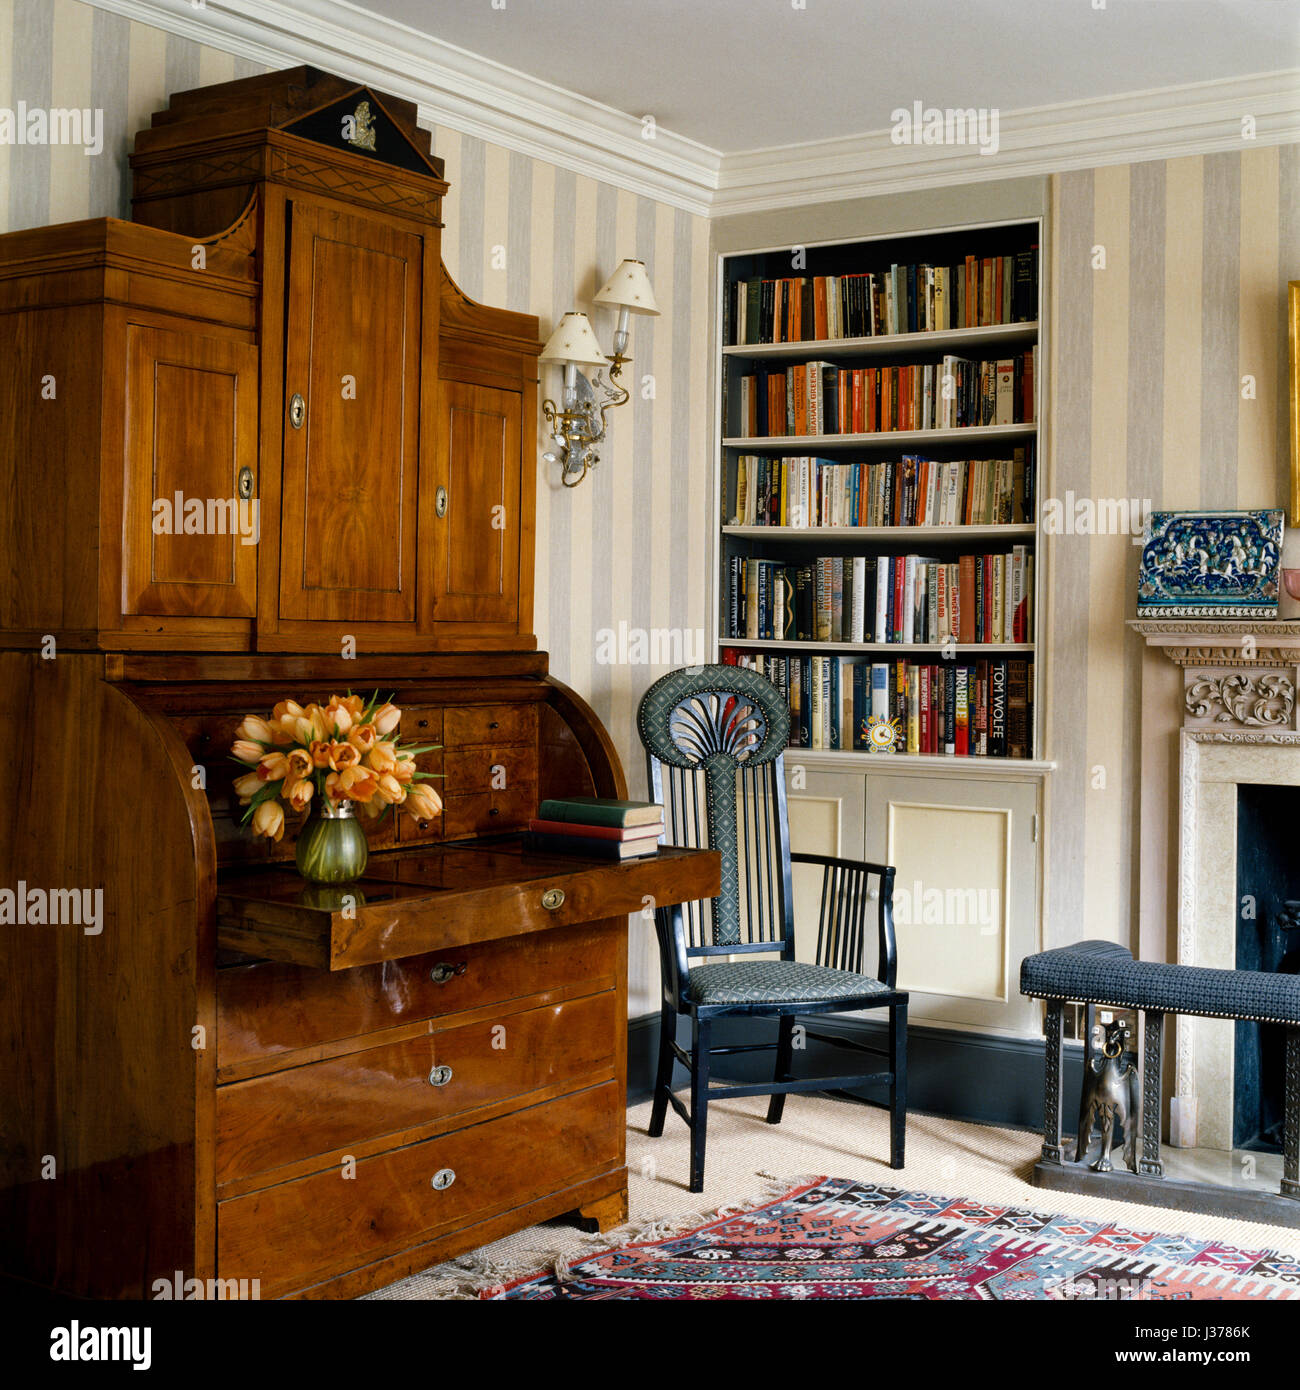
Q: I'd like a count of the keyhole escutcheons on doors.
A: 3